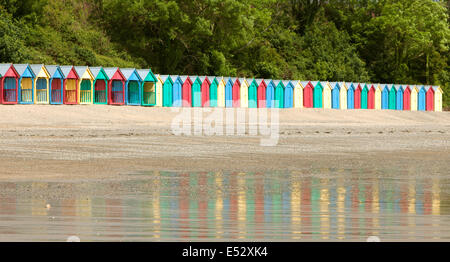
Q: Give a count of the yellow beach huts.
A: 11